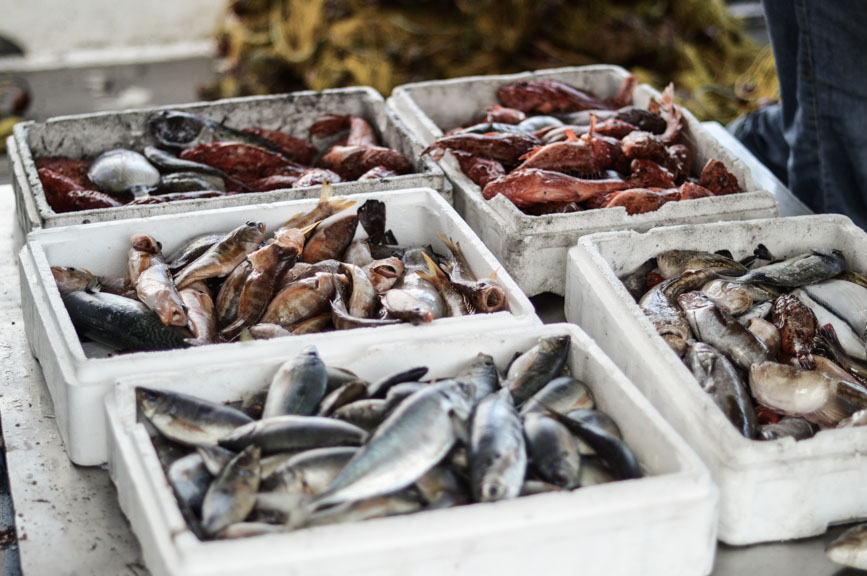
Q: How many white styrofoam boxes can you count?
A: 5